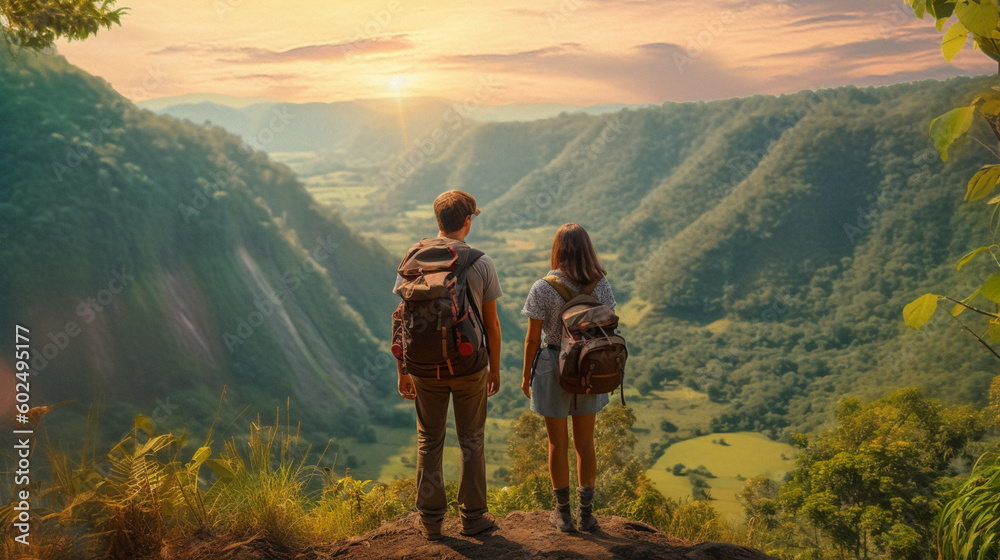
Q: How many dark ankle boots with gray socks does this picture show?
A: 2